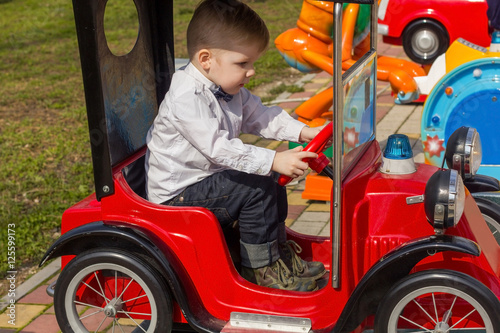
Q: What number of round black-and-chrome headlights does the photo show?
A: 2